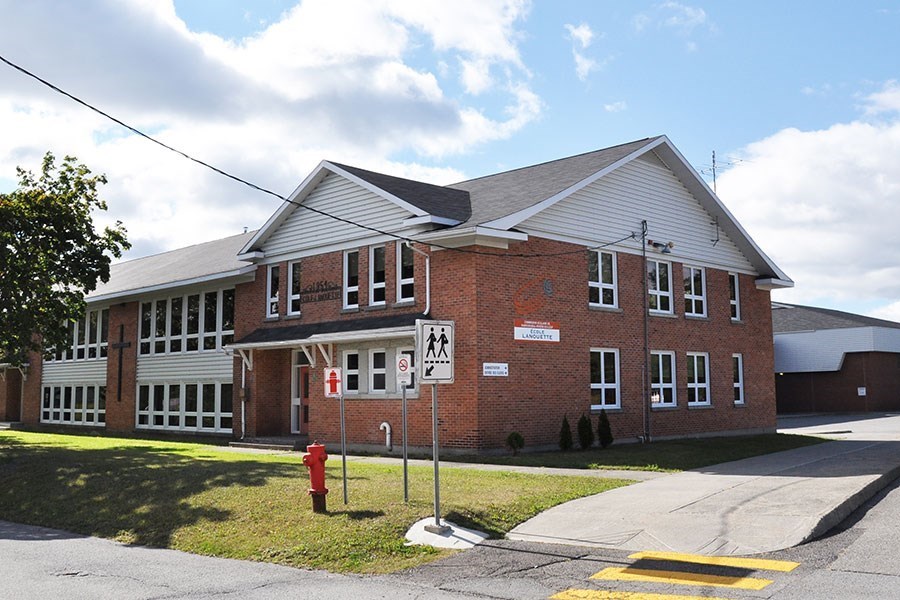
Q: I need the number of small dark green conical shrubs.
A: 3